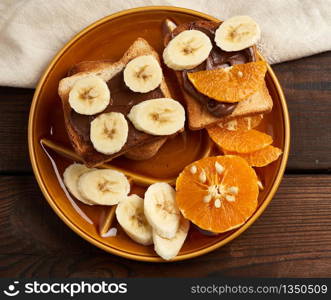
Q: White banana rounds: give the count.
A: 11